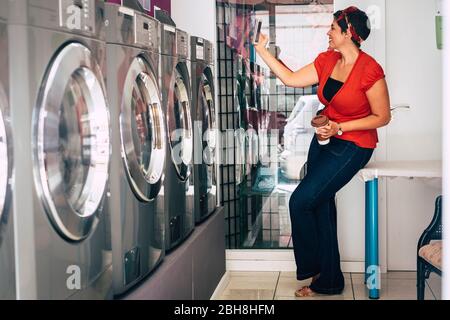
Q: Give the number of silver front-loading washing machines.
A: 5